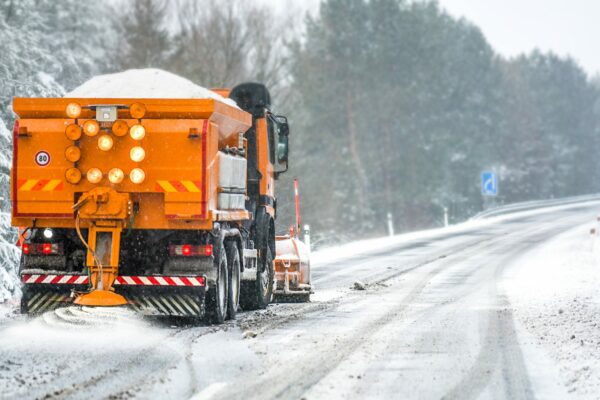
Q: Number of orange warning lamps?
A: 13